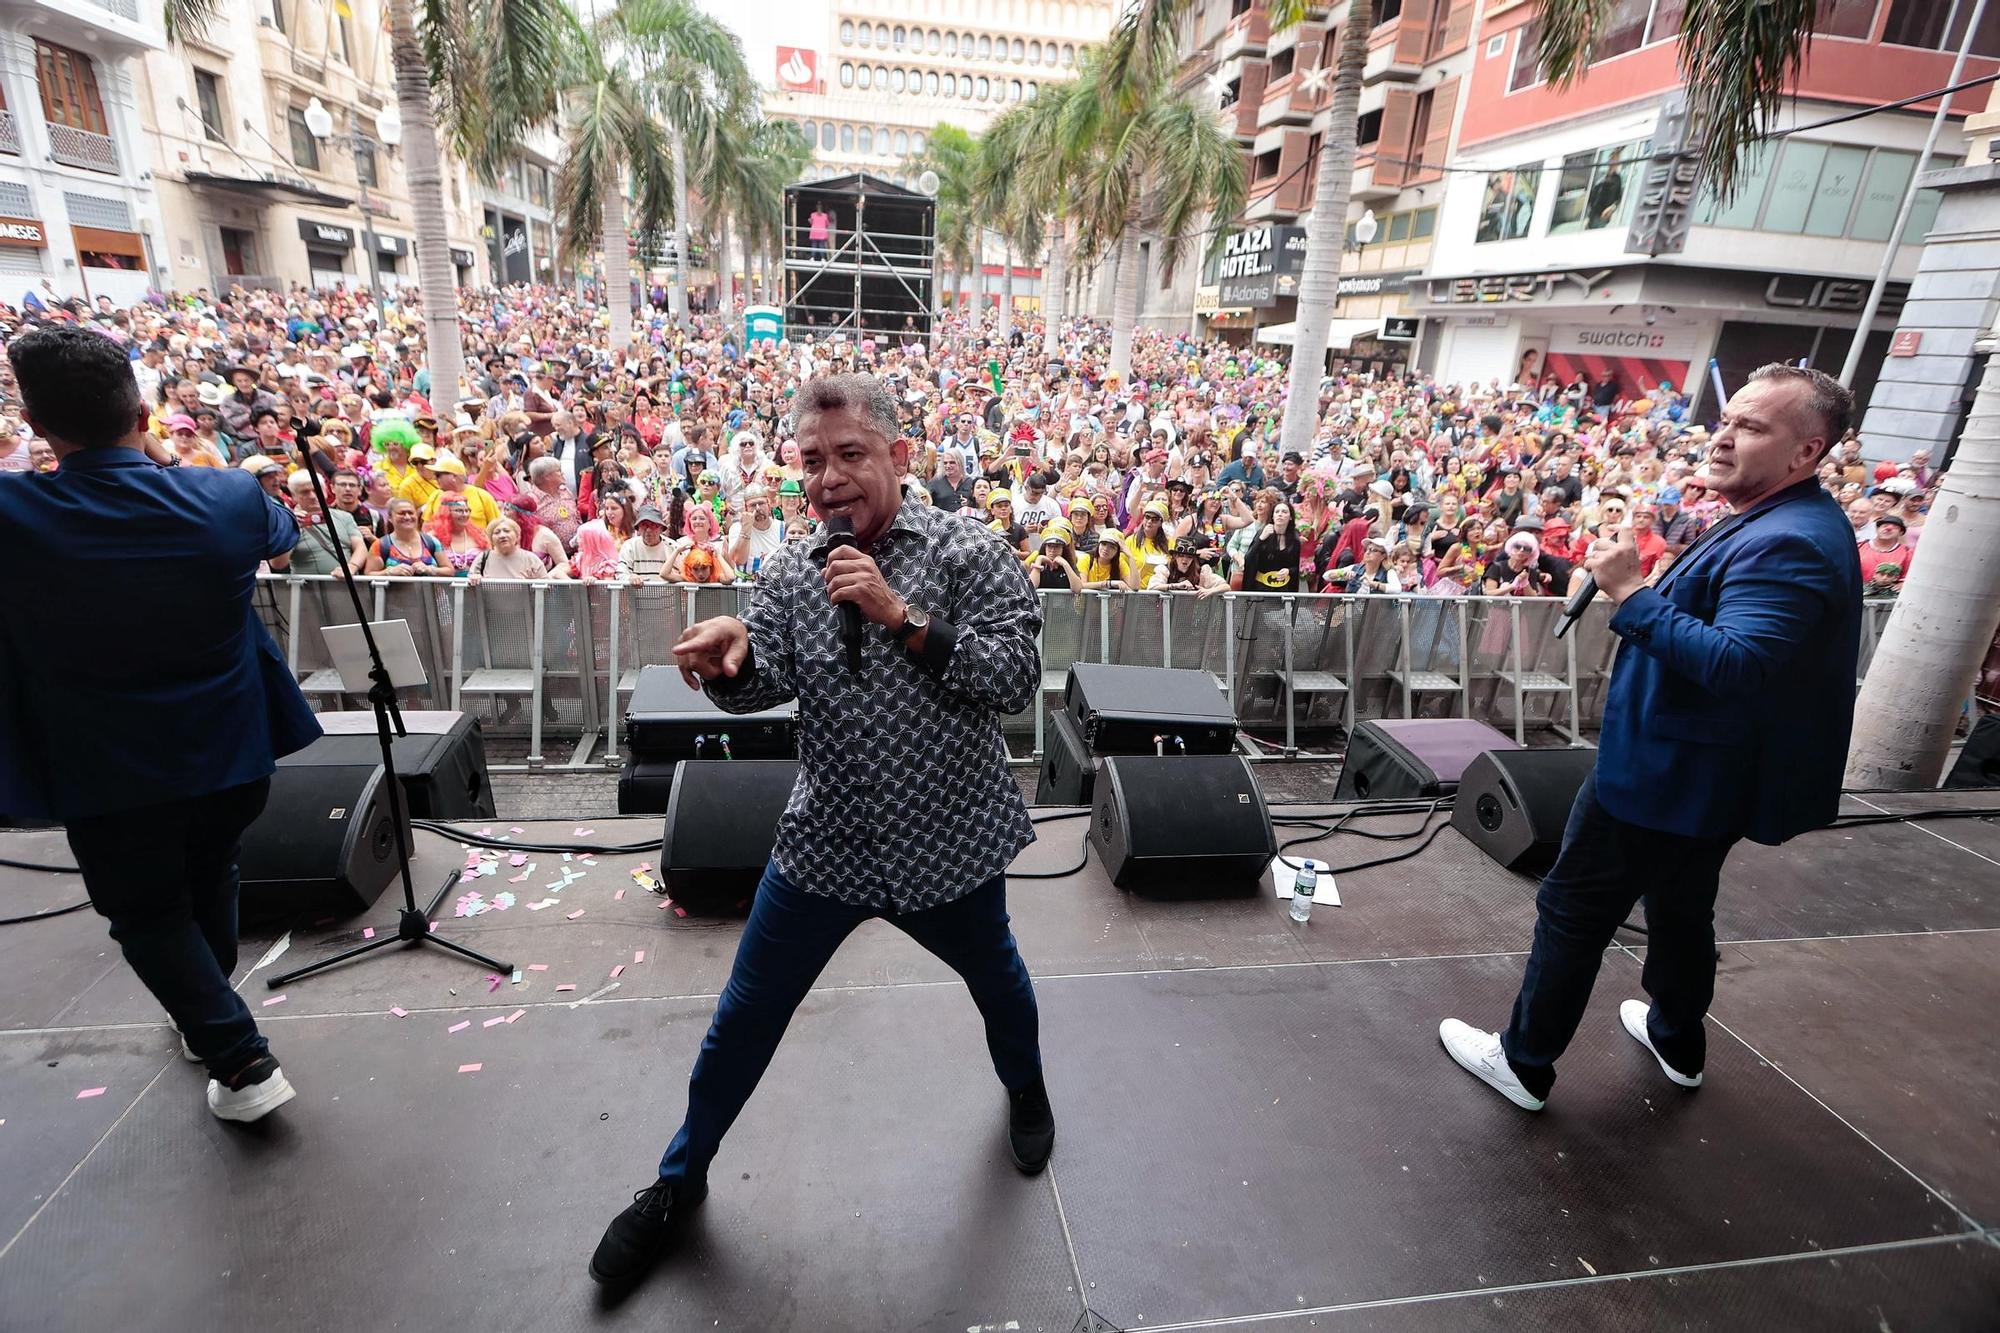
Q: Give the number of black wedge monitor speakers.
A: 4